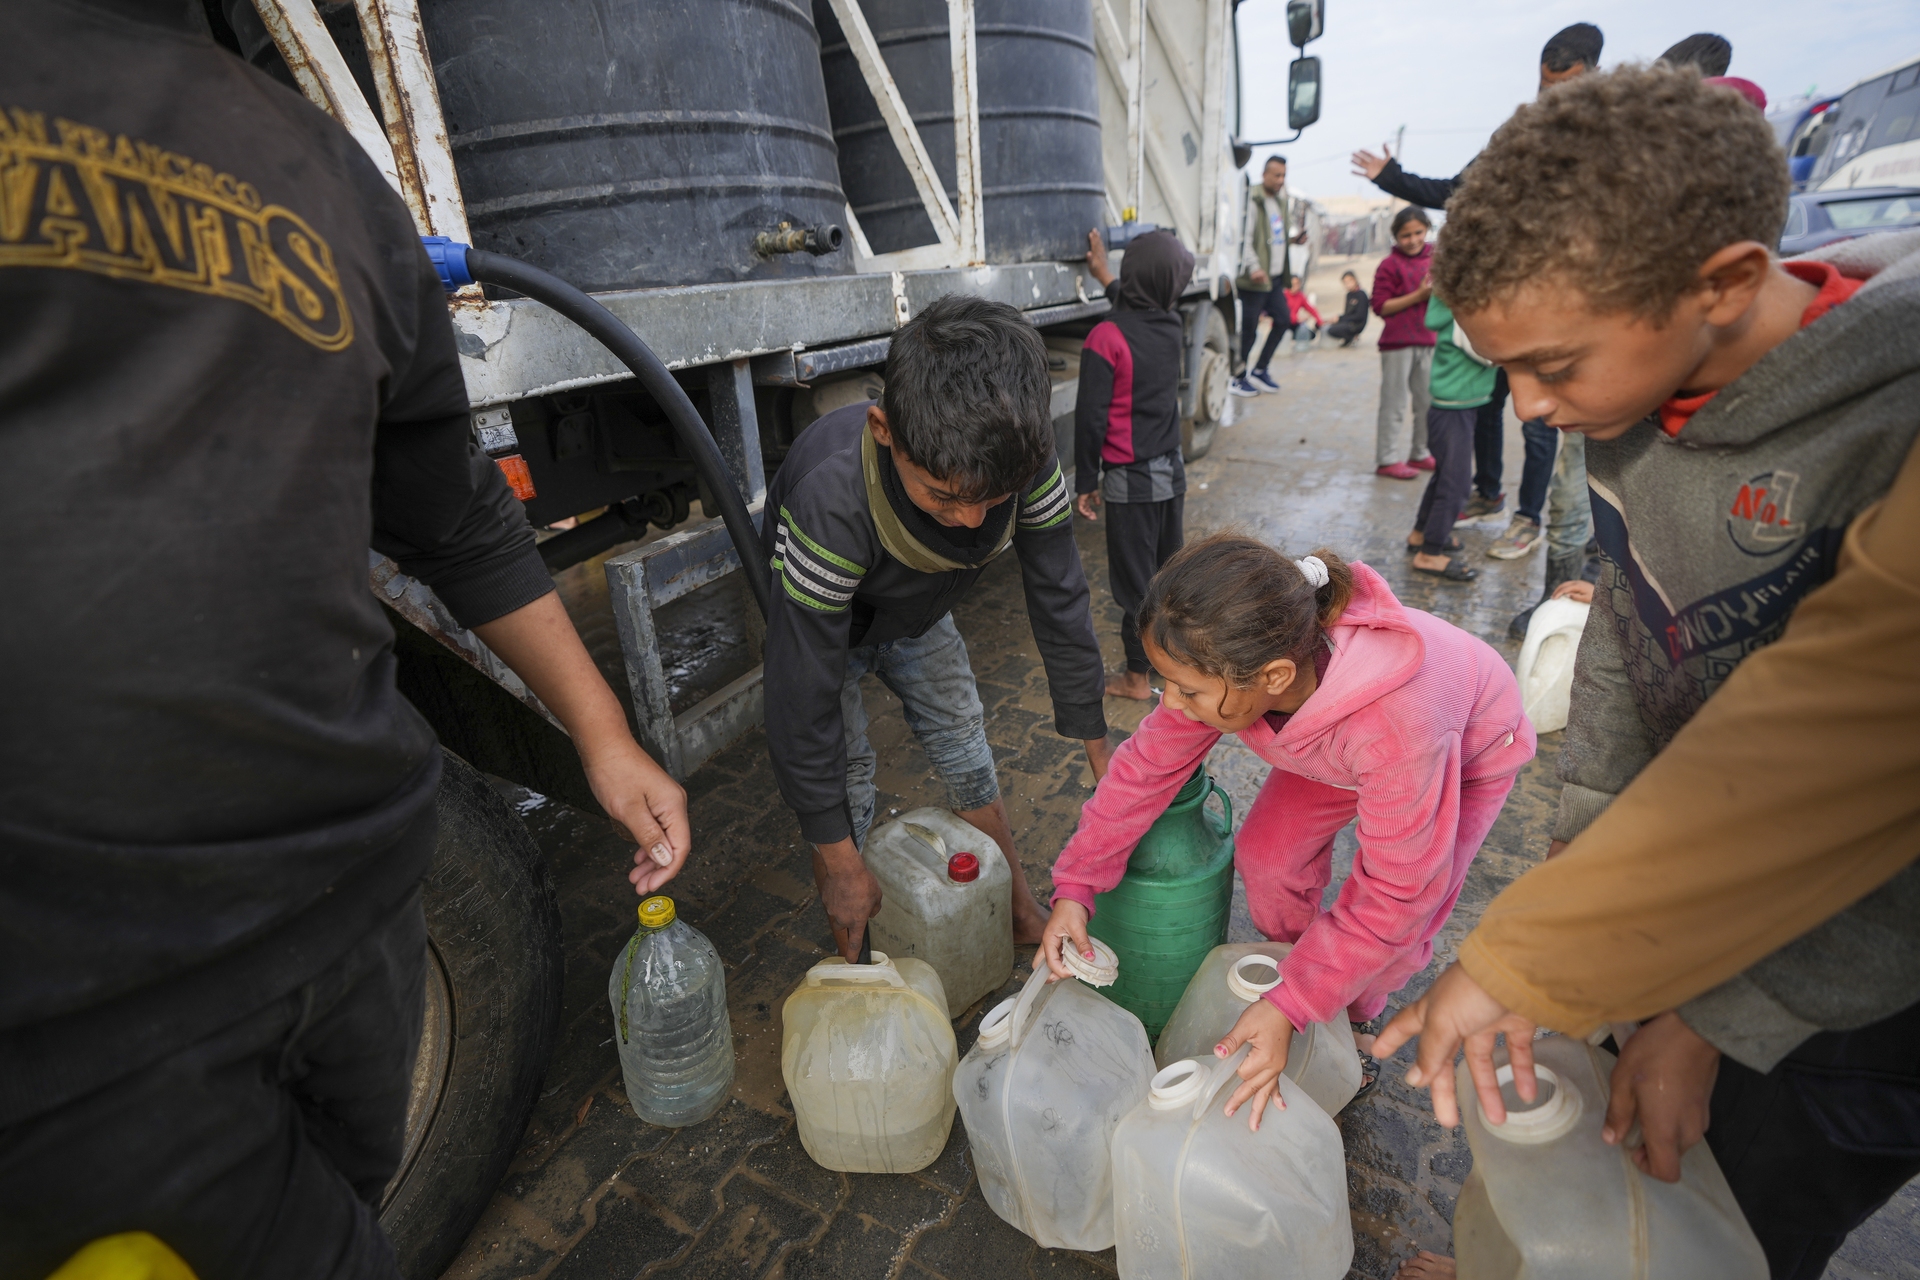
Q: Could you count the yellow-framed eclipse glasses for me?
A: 0